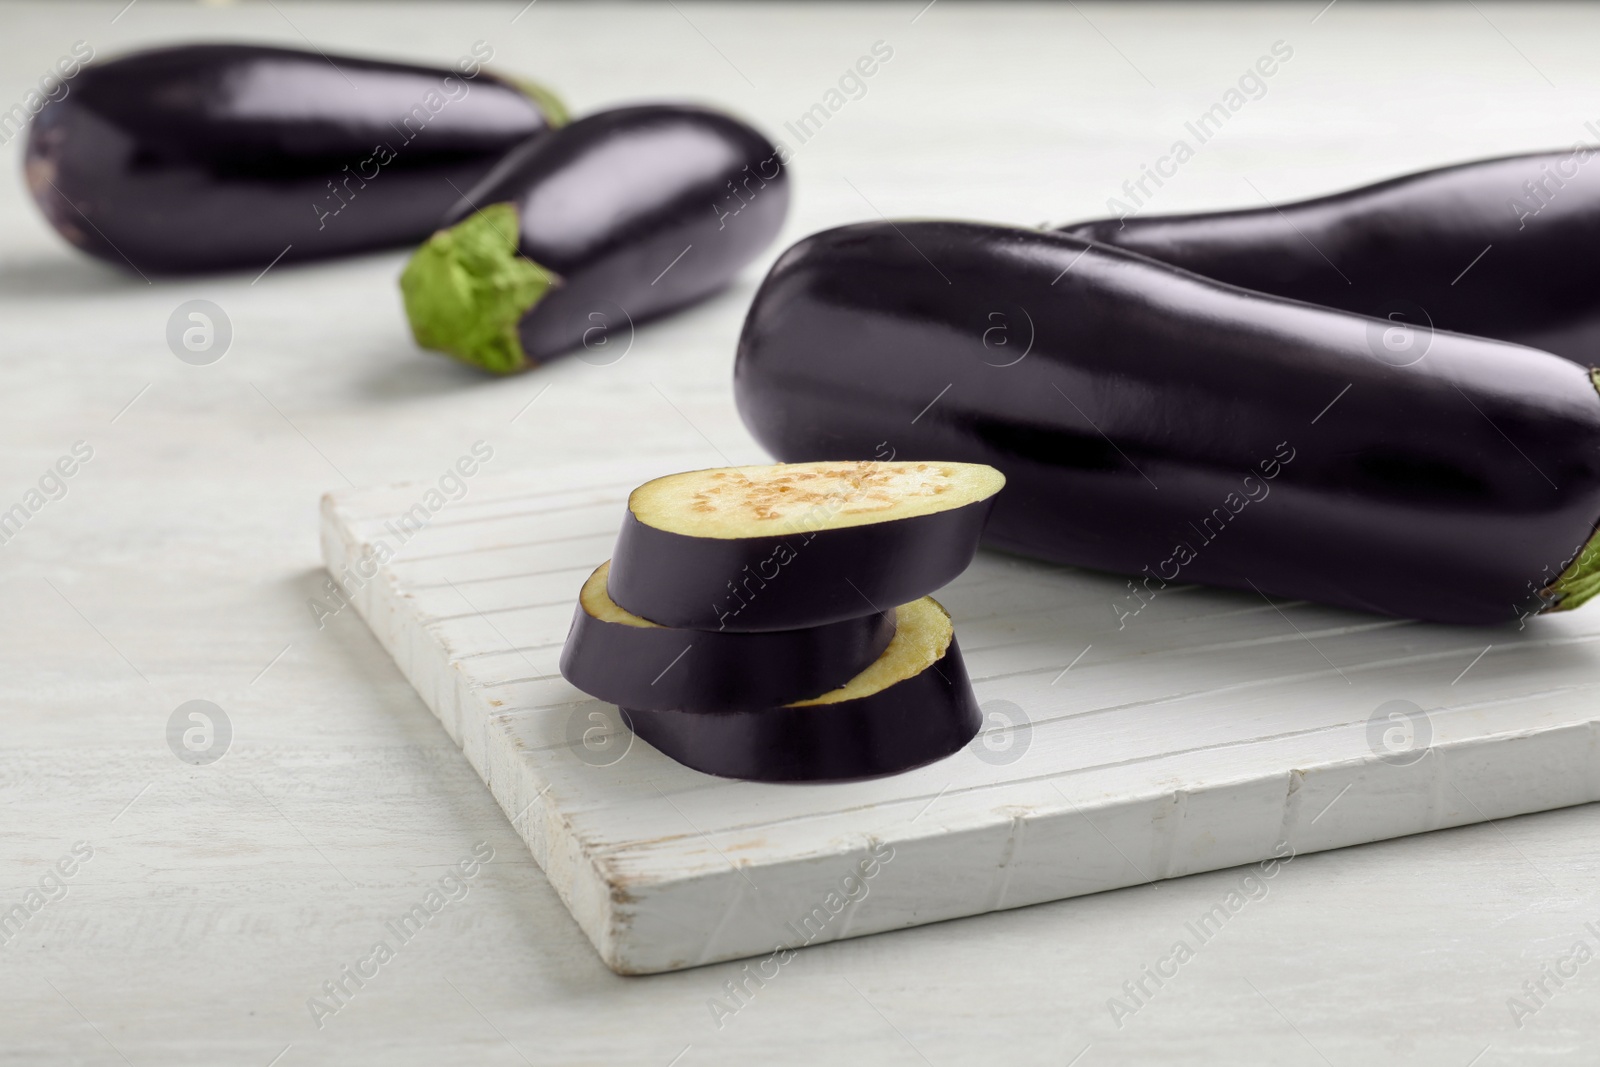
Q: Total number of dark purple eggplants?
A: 4